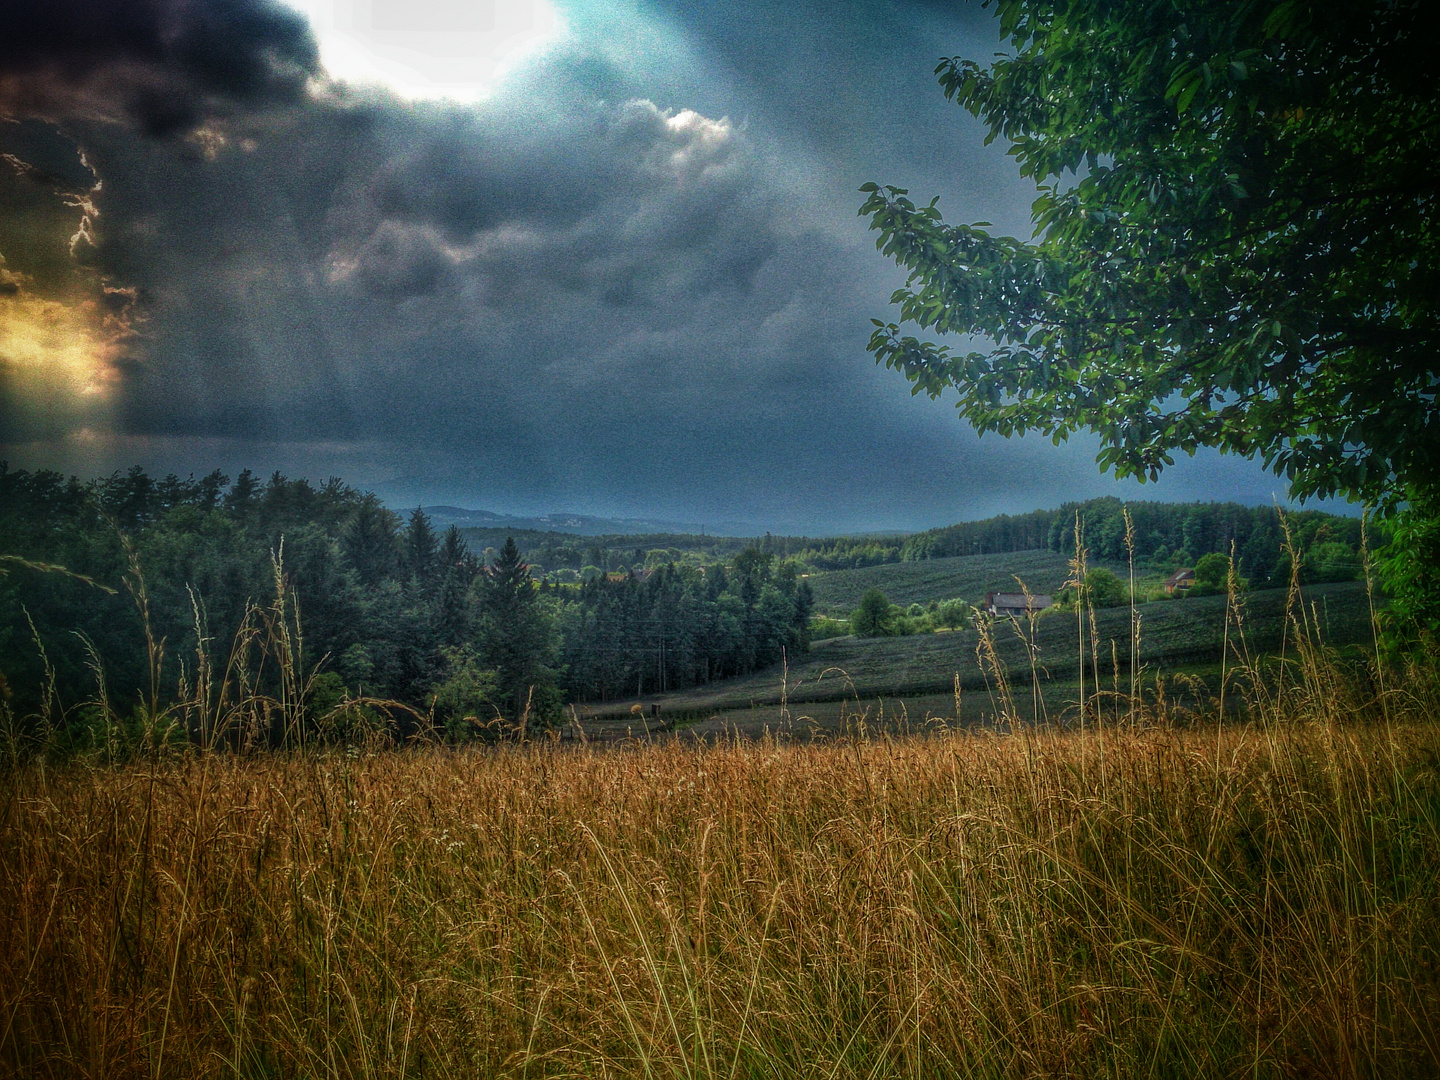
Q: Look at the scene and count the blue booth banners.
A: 0